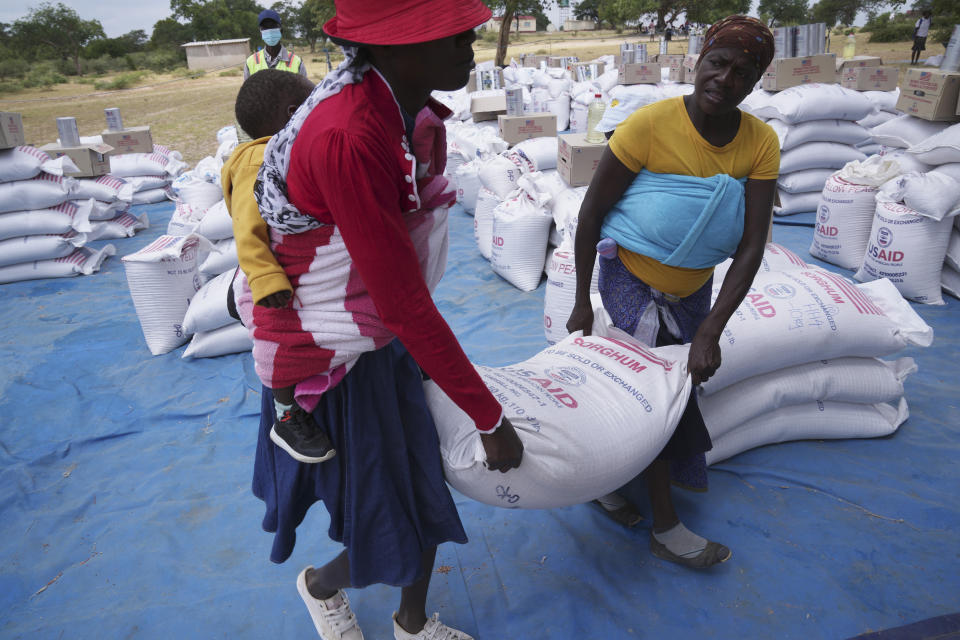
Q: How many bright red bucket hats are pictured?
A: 1